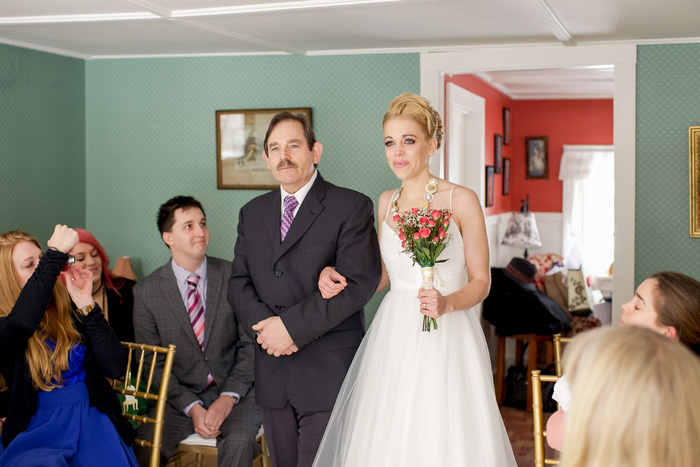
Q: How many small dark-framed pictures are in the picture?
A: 5